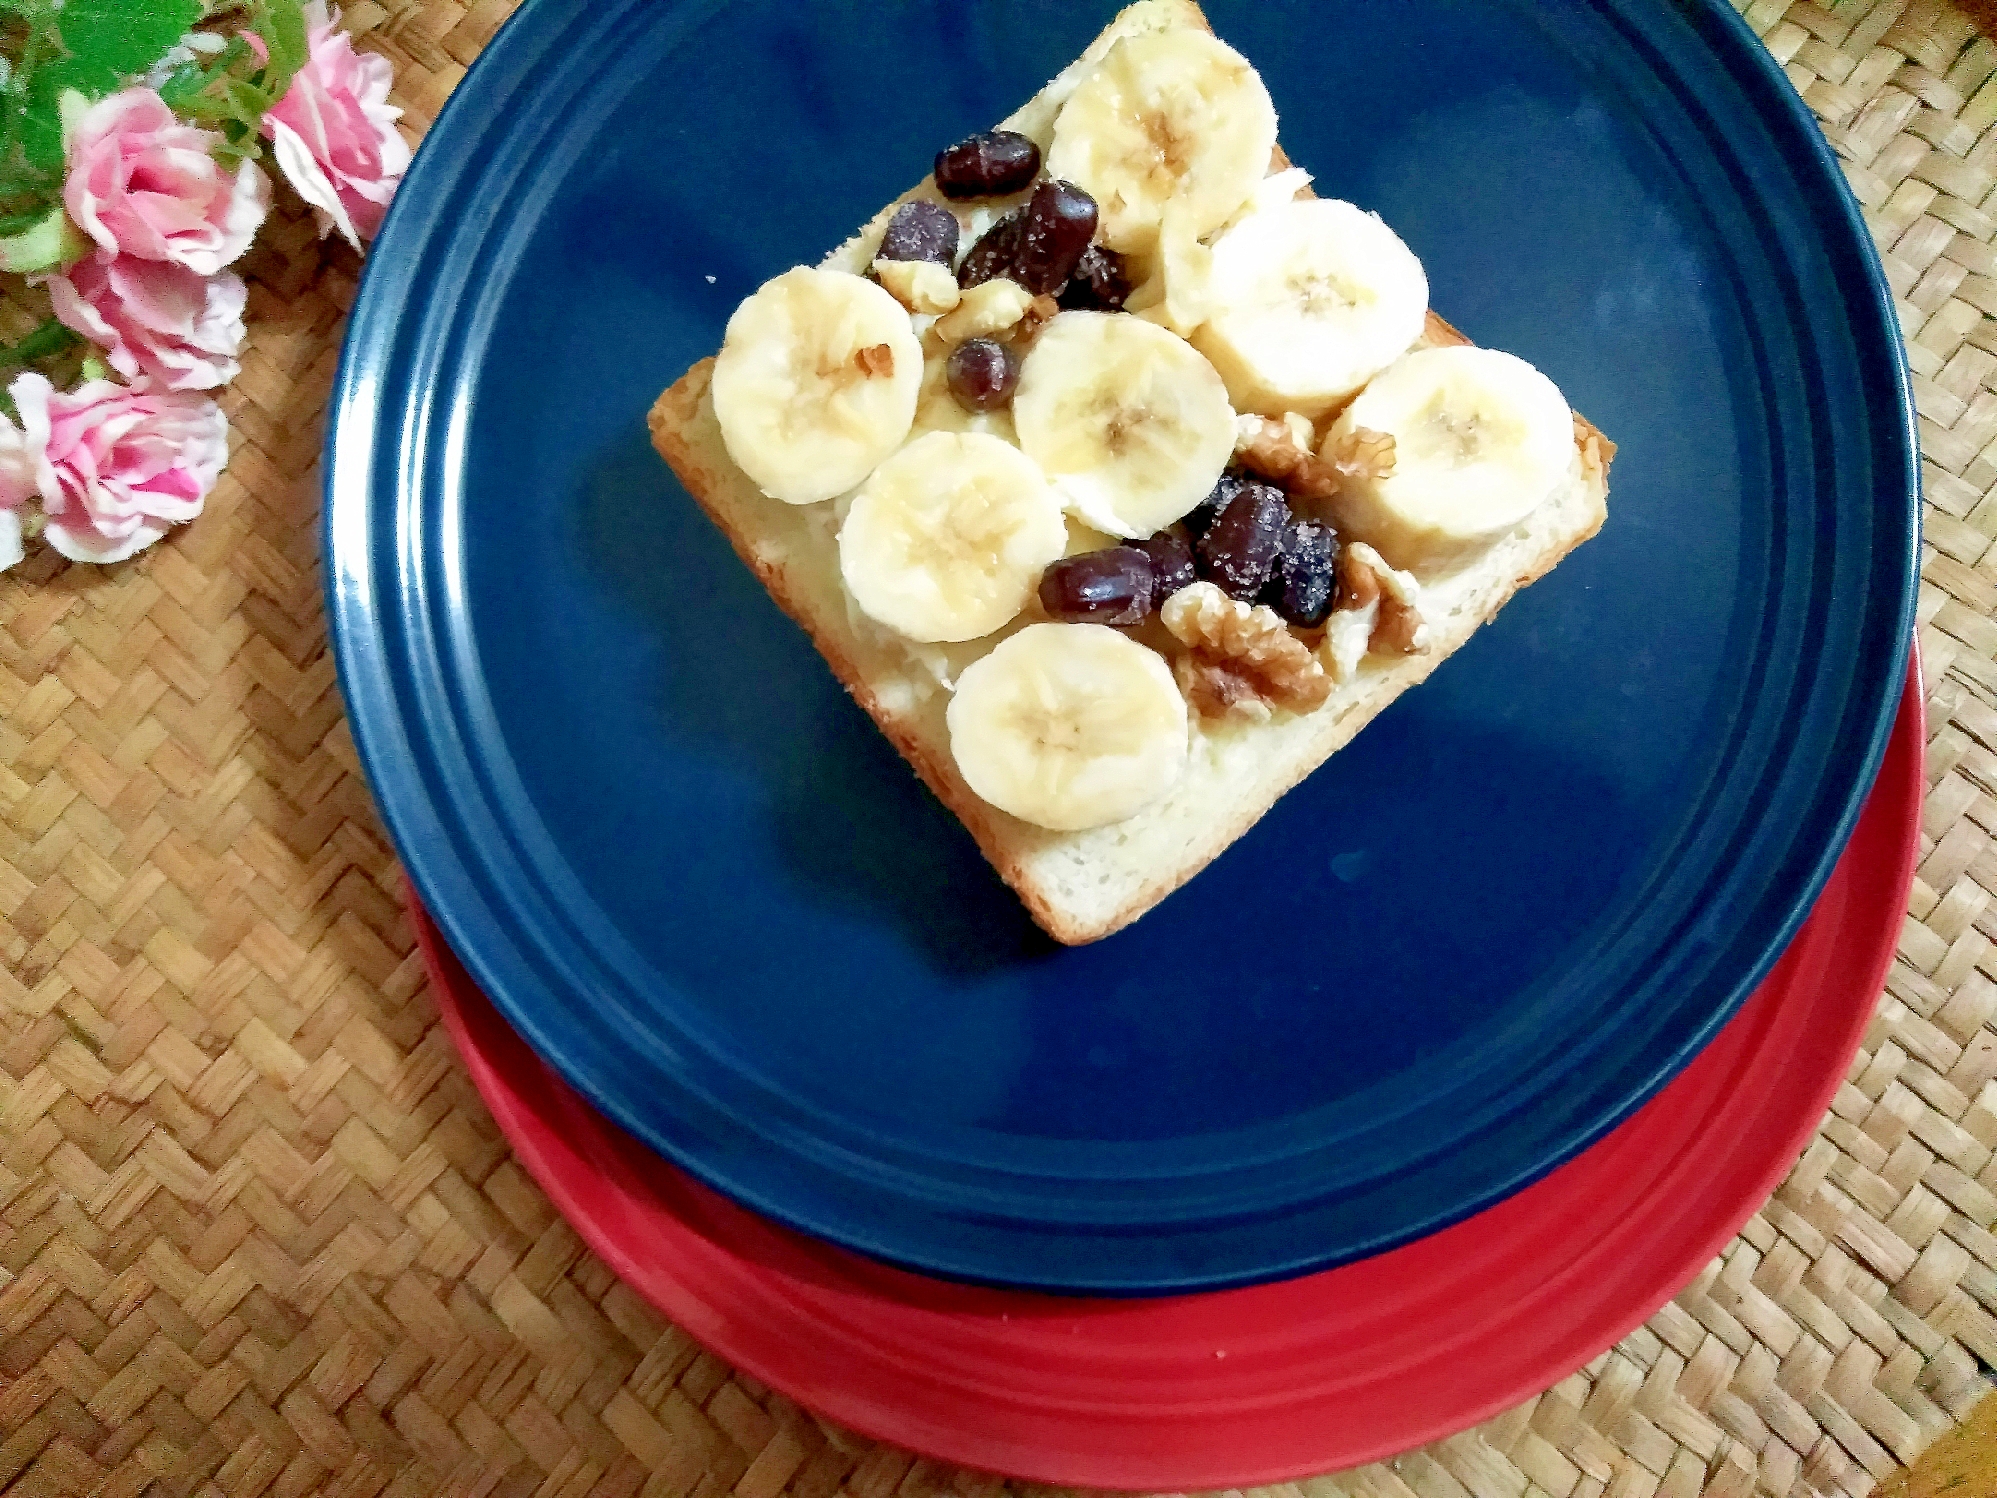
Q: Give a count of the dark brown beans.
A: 11